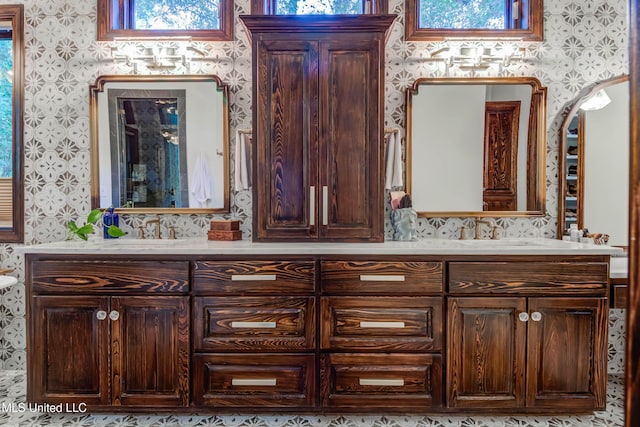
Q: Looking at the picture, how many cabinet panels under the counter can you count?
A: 4